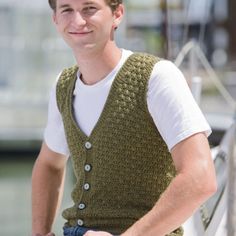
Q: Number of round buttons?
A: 5